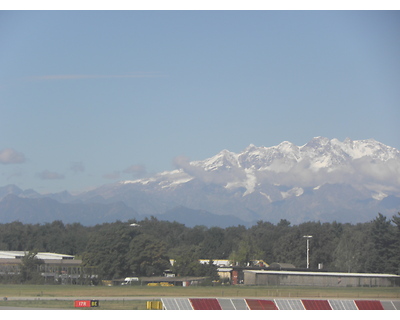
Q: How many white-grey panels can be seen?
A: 5